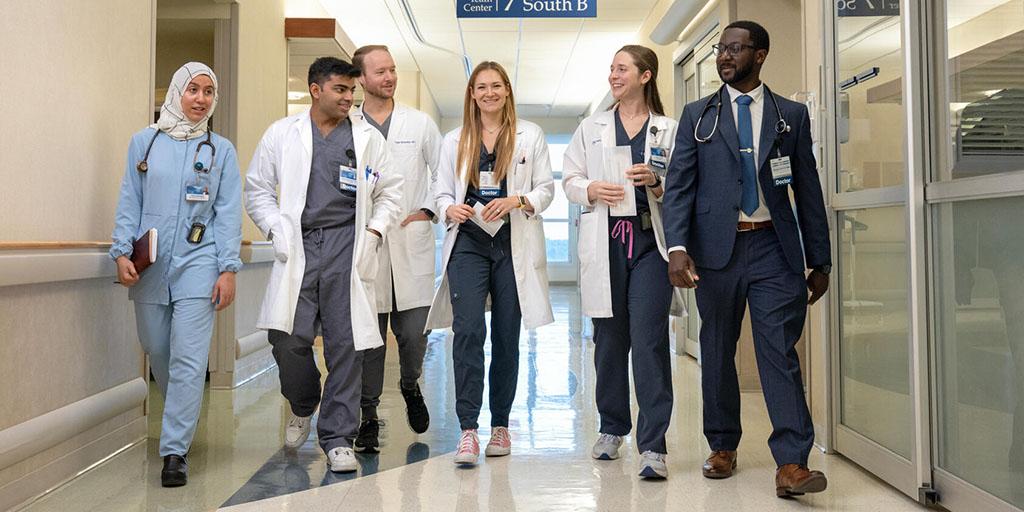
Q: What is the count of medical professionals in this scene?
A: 6